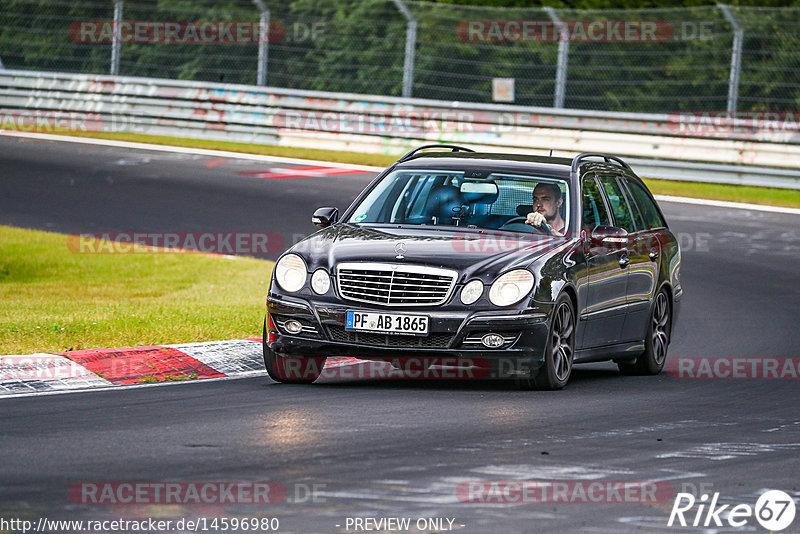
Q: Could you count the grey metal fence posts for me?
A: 5